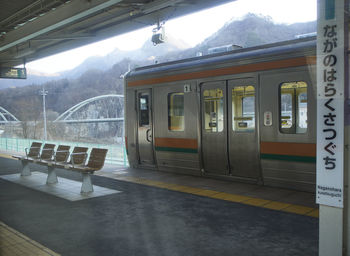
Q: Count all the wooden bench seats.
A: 5